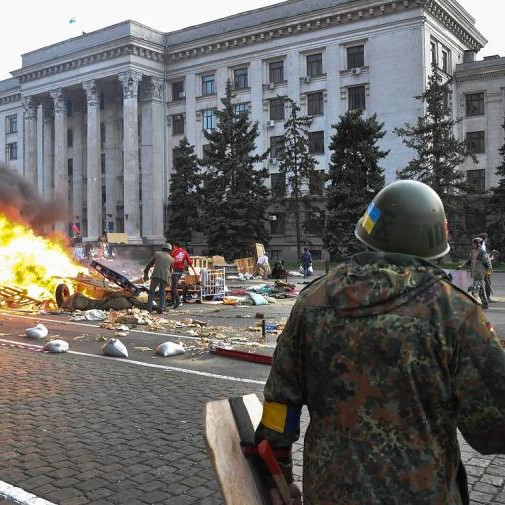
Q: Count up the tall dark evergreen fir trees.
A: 6